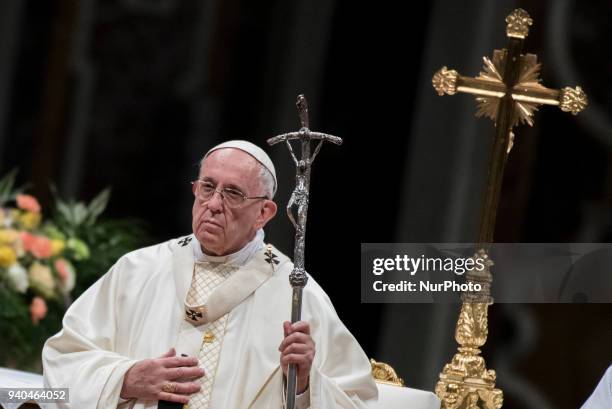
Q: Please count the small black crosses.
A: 3